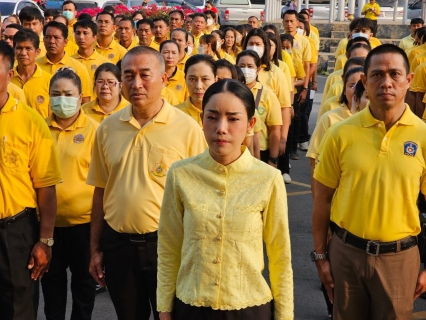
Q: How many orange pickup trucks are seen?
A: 0